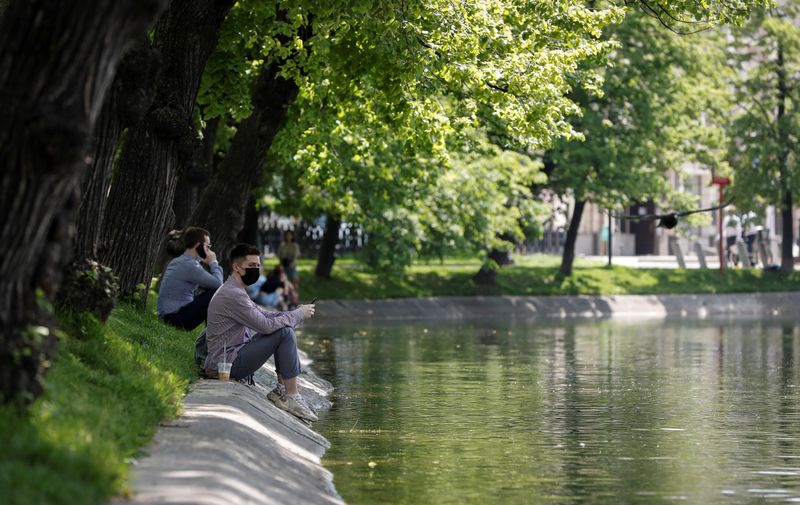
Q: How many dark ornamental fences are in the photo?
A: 1